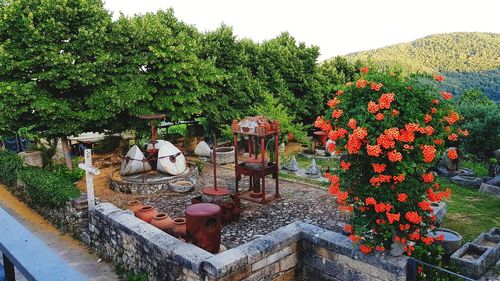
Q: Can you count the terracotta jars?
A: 4